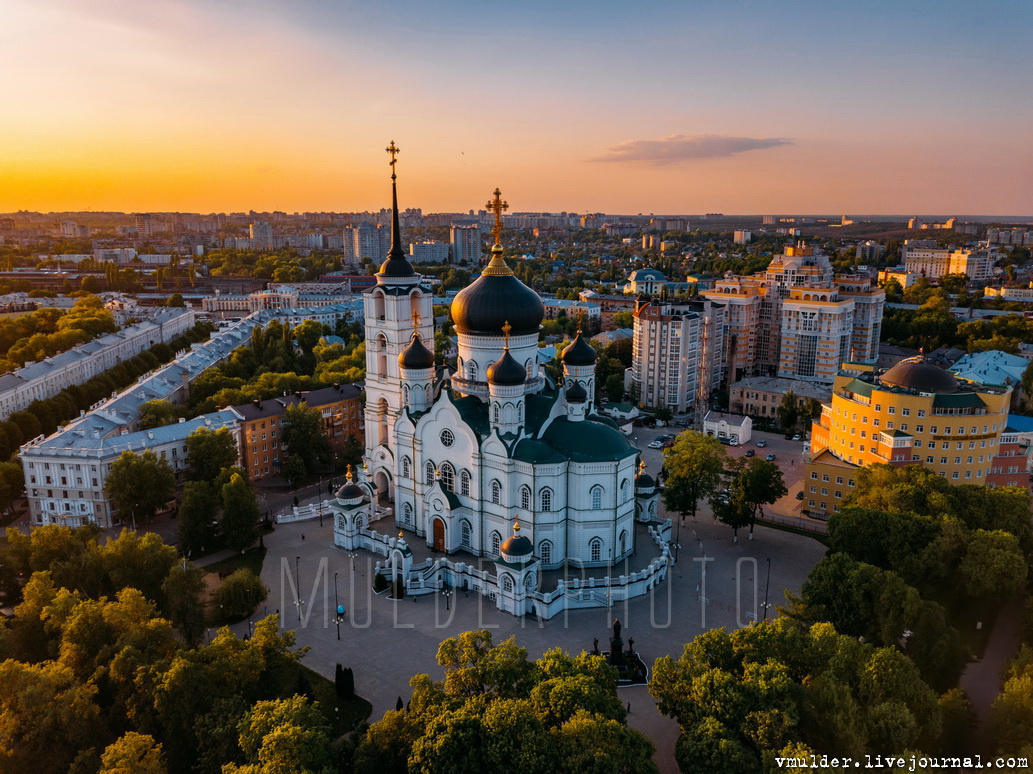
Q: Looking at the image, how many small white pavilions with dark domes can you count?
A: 3